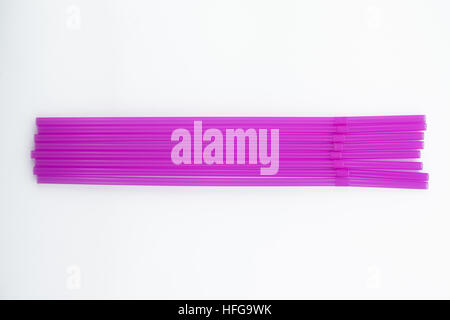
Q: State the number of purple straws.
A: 8